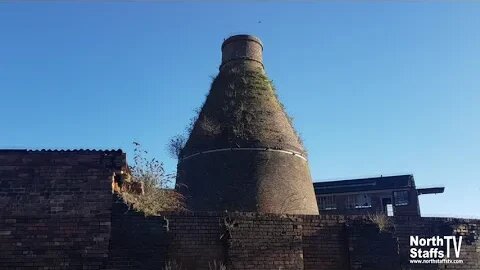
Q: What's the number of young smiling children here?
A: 0